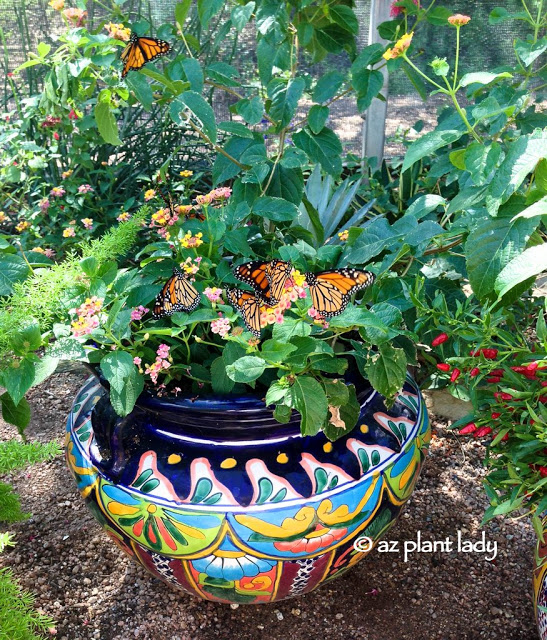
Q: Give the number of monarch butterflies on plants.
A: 5